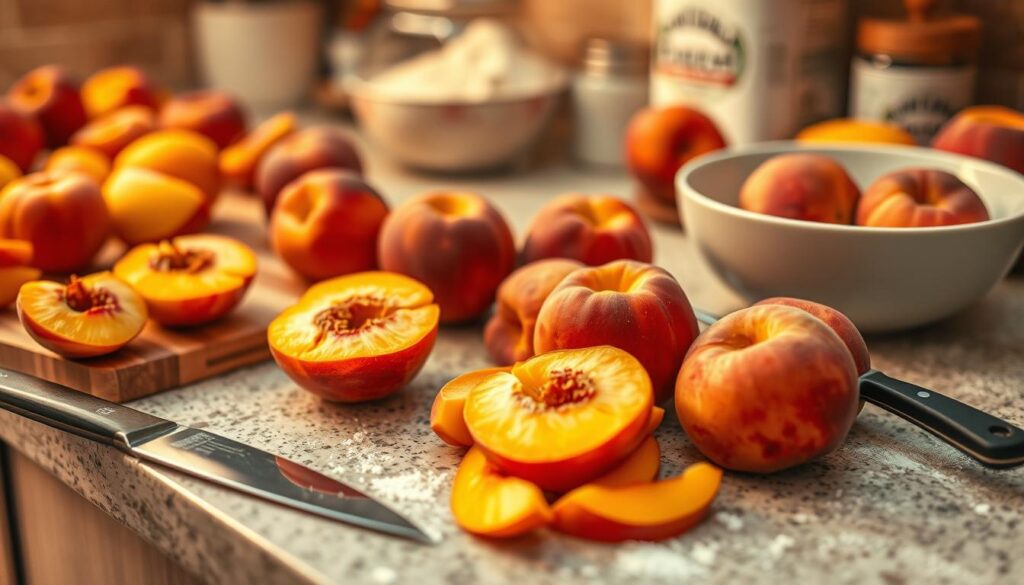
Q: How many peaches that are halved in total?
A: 4